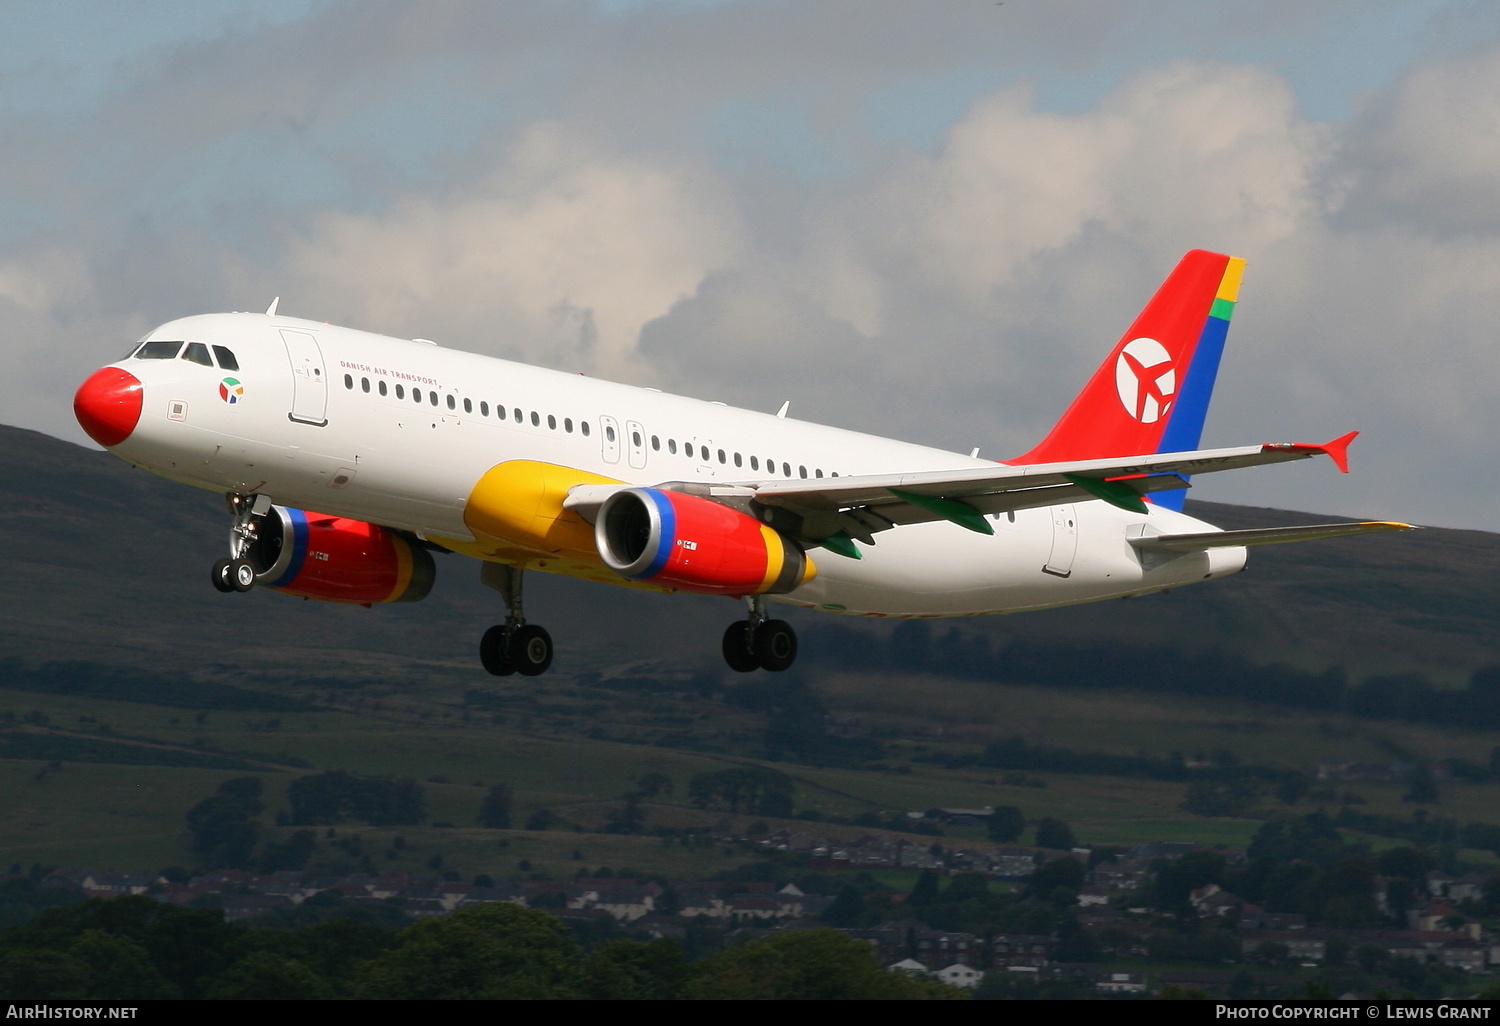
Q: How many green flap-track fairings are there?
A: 3